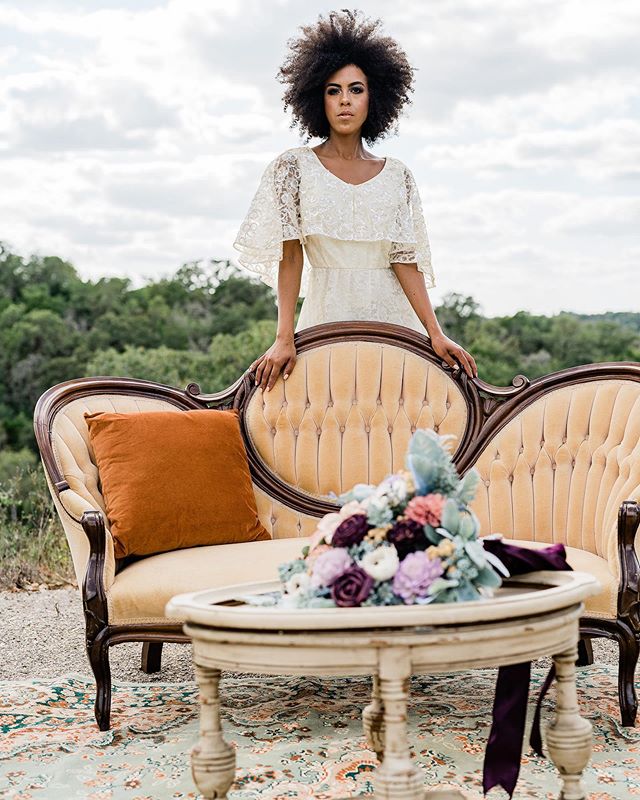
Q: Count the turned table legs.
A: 4